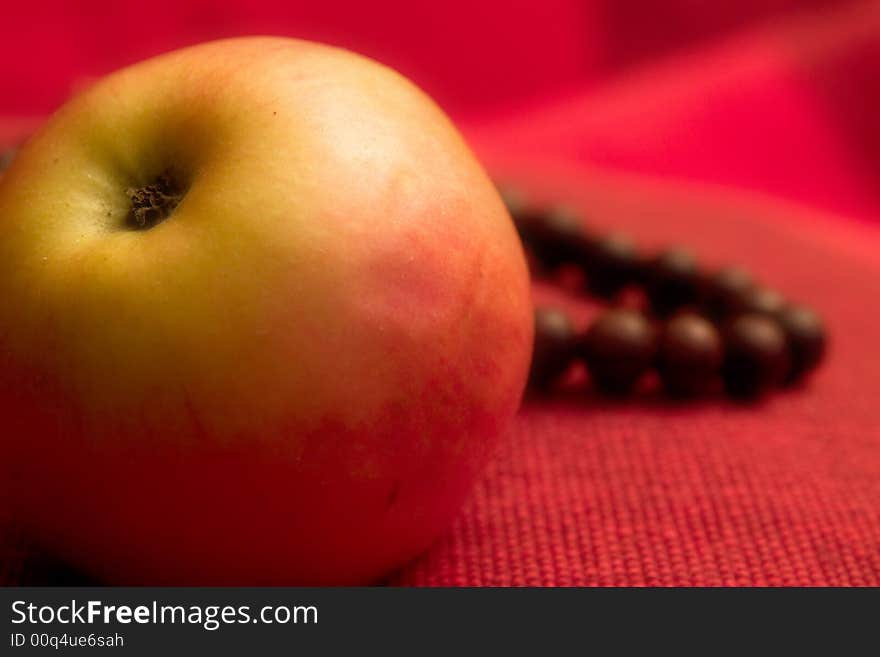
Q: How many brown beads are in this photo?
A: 11